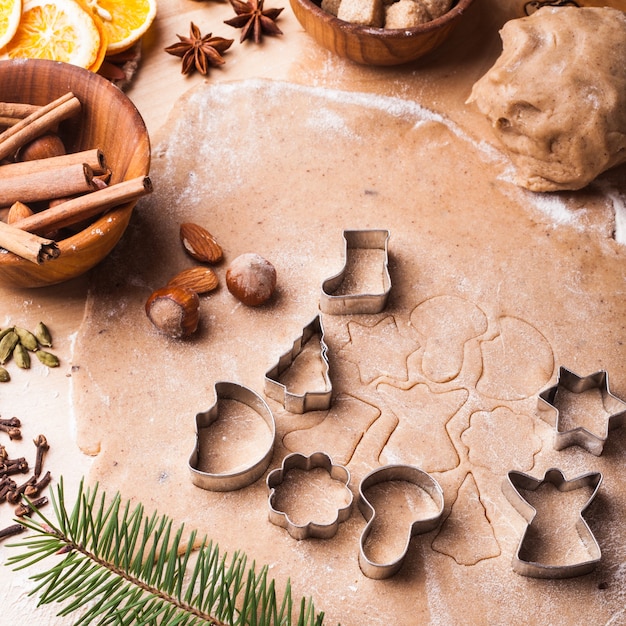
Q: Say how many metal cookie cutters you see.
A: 7